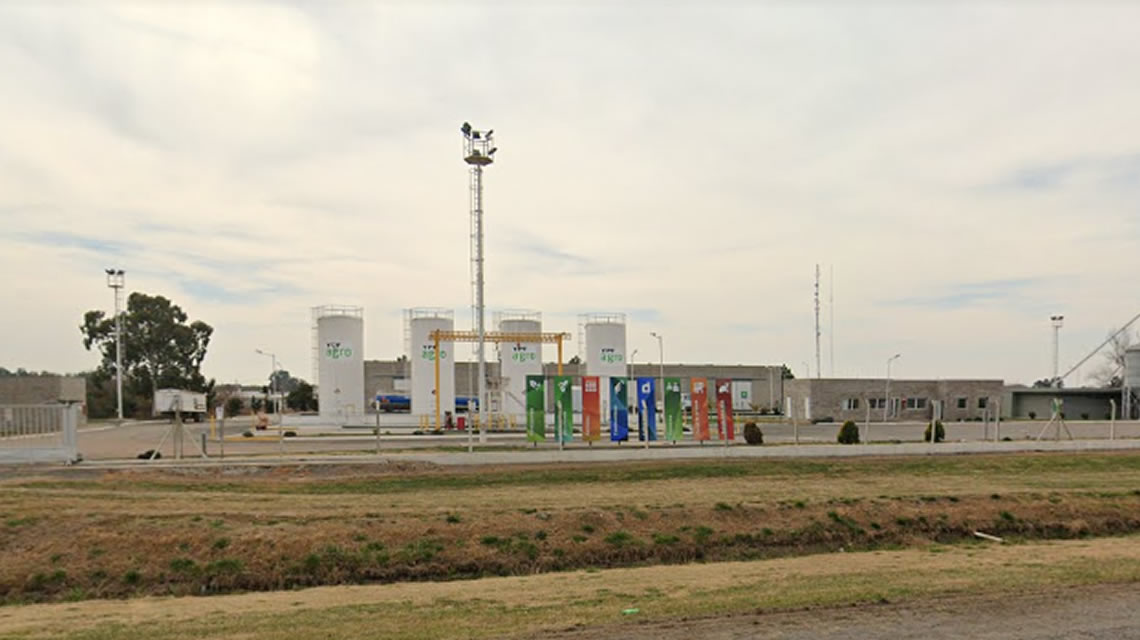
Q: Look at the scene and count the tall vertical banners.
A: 8